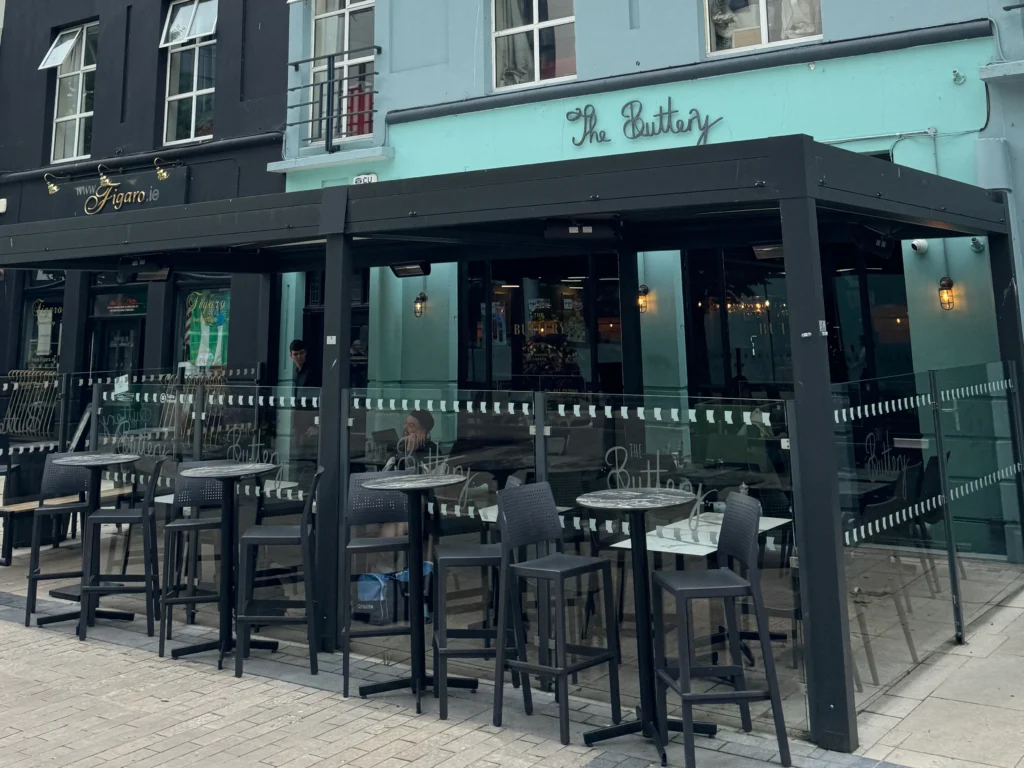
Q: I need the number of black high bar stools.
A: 8